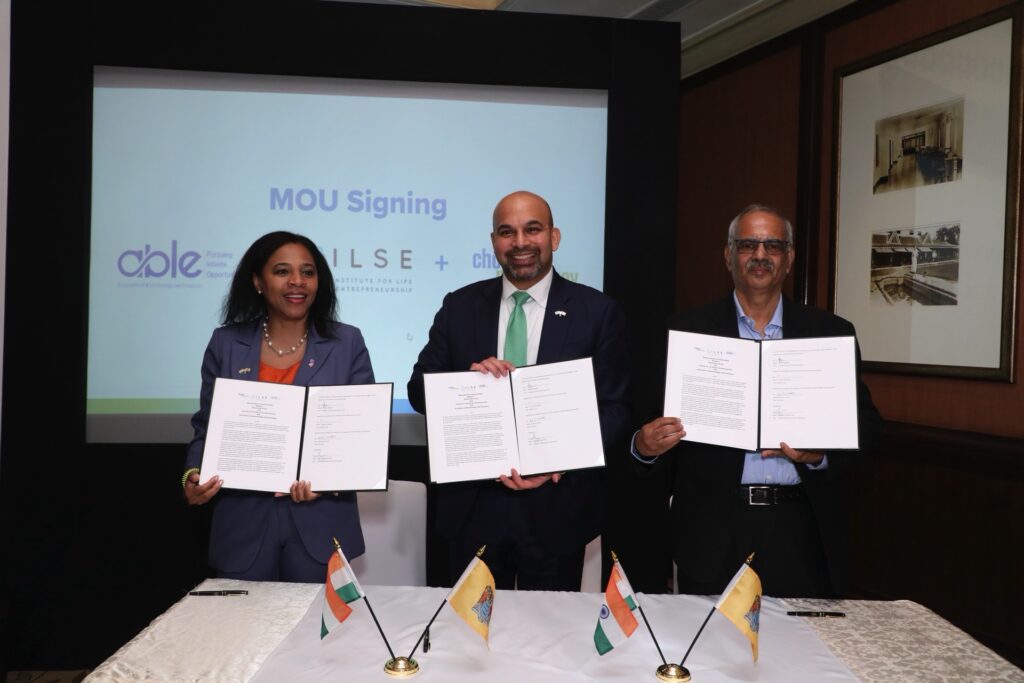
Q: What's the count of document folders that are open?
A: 3